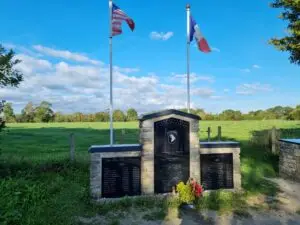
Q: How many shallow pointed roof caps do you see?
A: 1